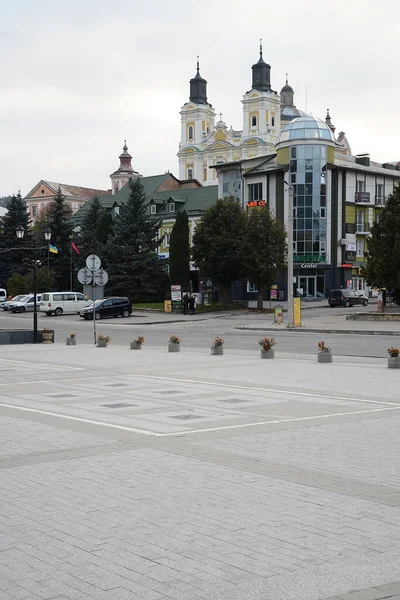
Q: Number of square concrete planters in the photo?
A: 8